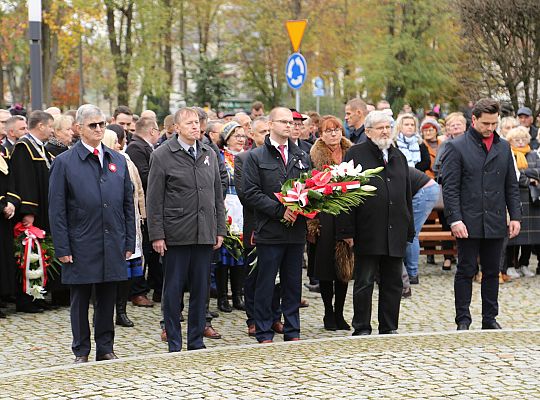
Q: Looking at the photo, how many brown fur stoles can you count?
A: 1